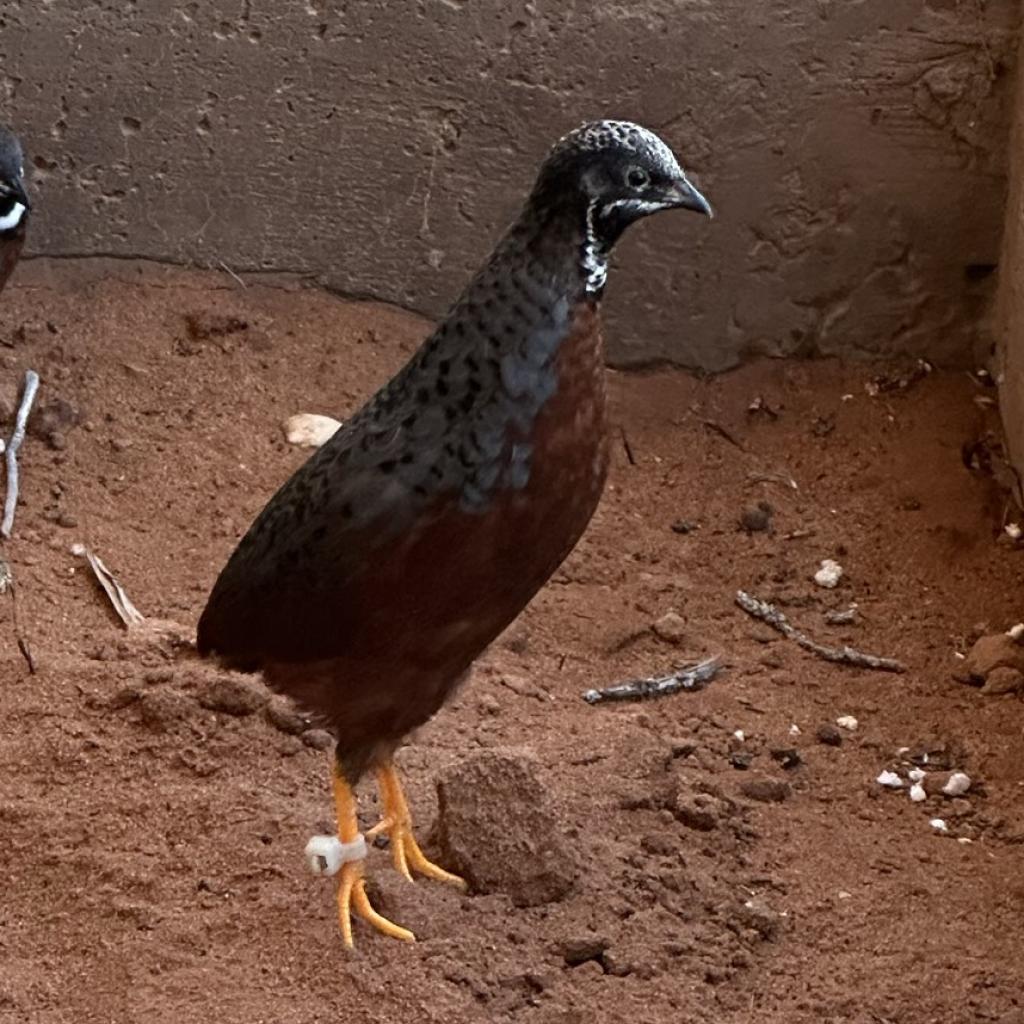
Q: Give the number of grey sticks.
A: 3